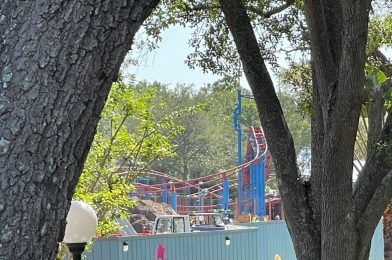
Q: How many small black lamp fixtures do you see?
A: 2